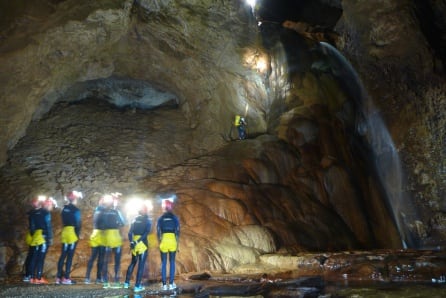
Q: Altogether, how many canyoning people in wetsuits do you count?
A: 8